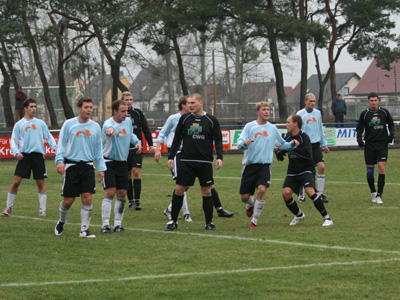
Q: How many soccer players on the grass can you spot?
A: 10